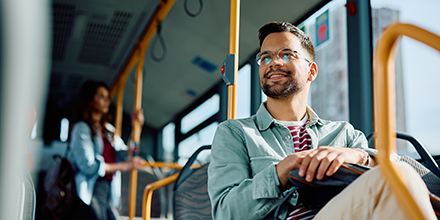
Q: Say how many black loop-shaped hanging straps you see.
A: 2